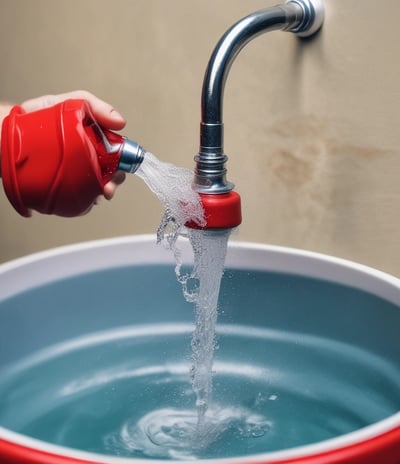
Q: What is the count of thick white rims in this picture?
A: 1